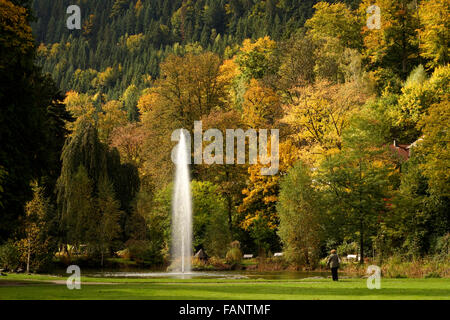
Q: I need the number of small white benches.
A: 3